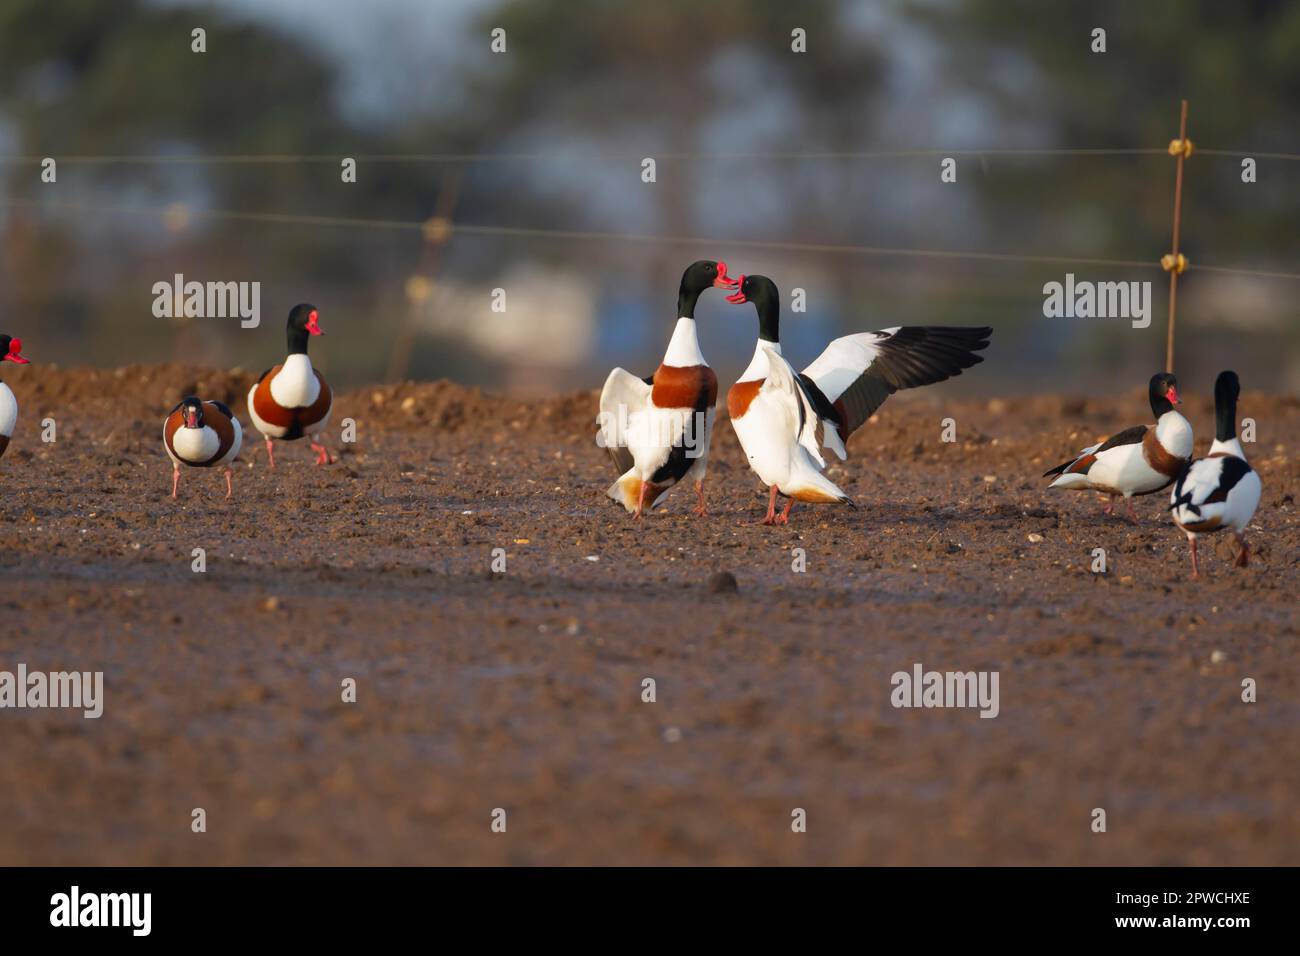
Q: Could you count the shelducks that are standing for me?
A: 7